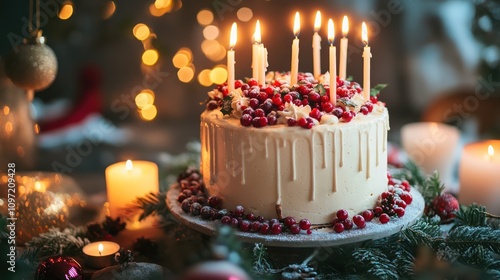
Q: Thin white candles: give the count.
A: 8